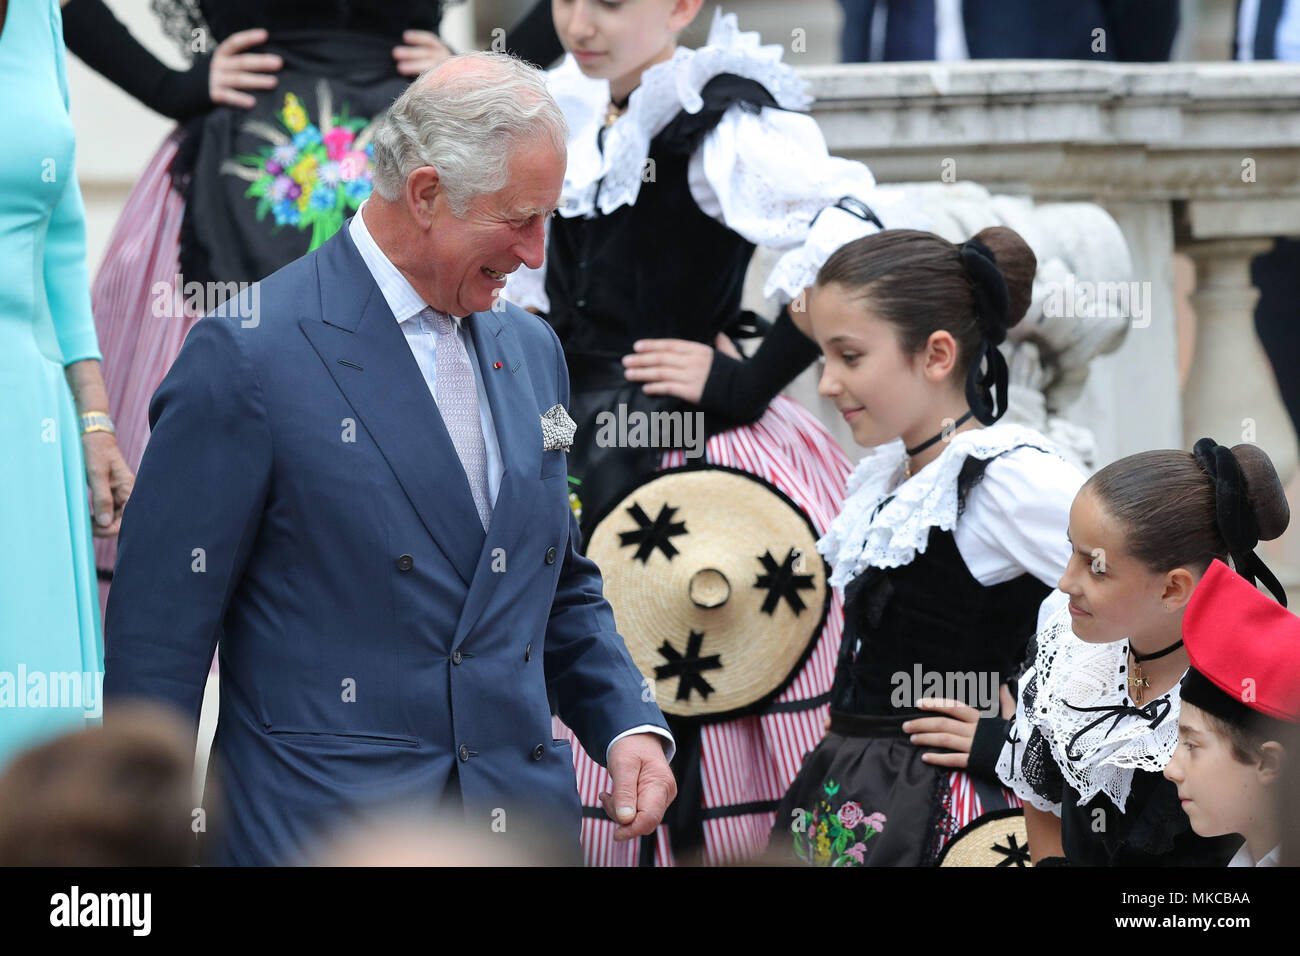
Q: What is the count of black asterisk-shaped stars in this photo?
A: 4